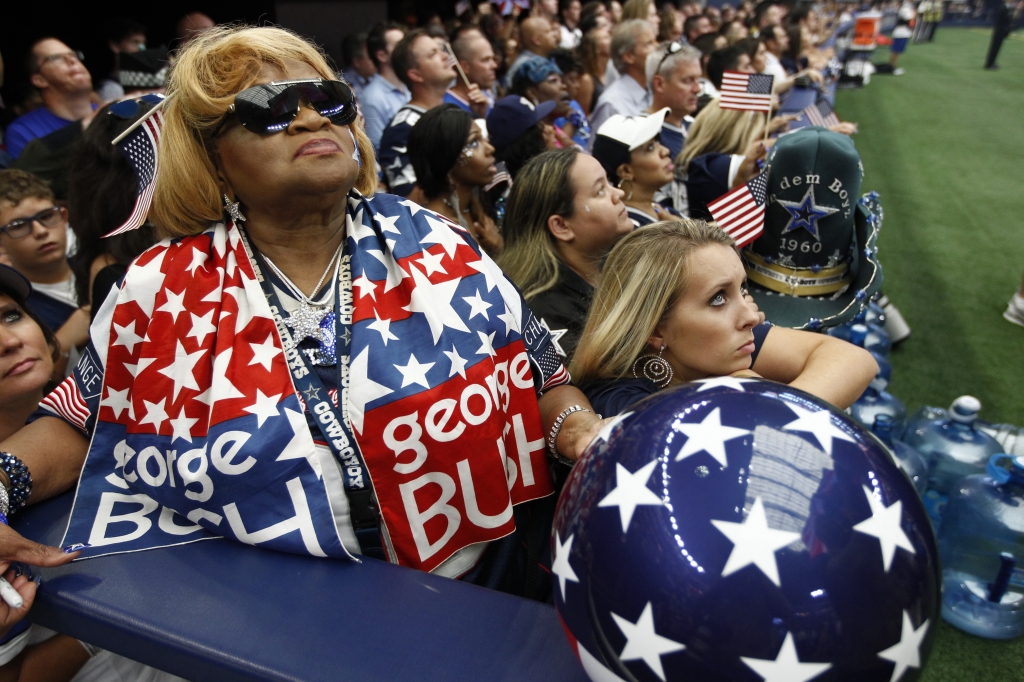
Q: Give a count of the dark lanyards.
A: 1